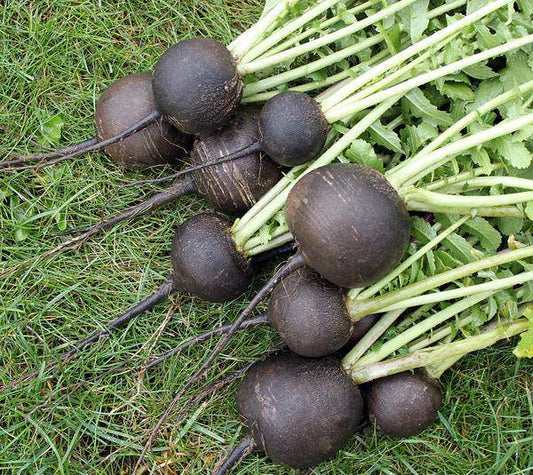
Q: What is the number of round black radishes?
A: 9